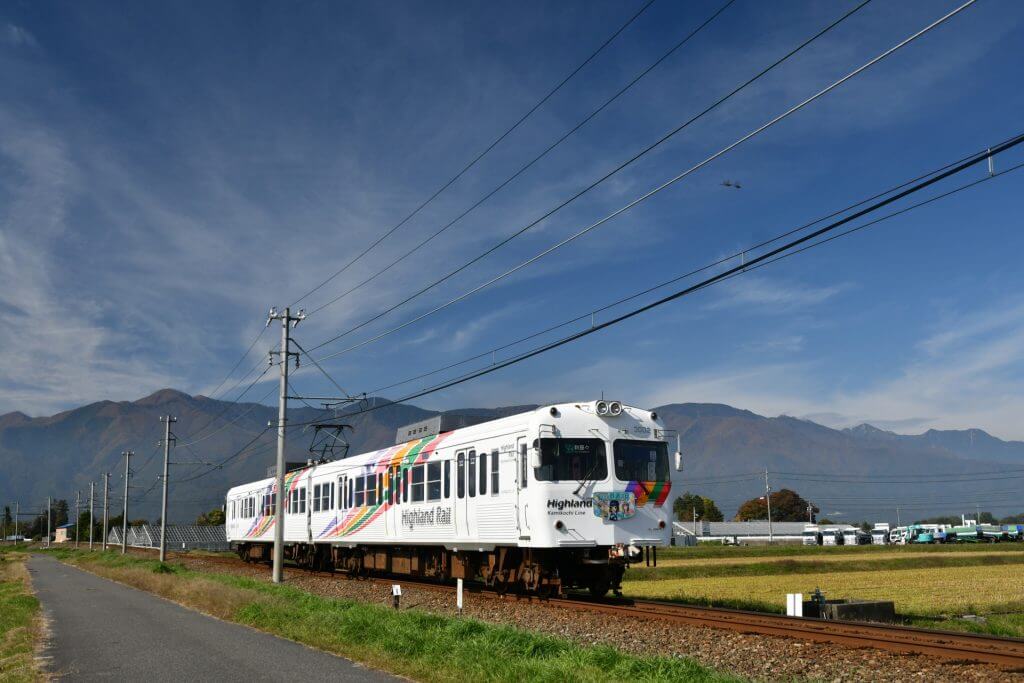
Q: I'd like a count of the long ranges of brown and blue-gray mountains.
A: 1